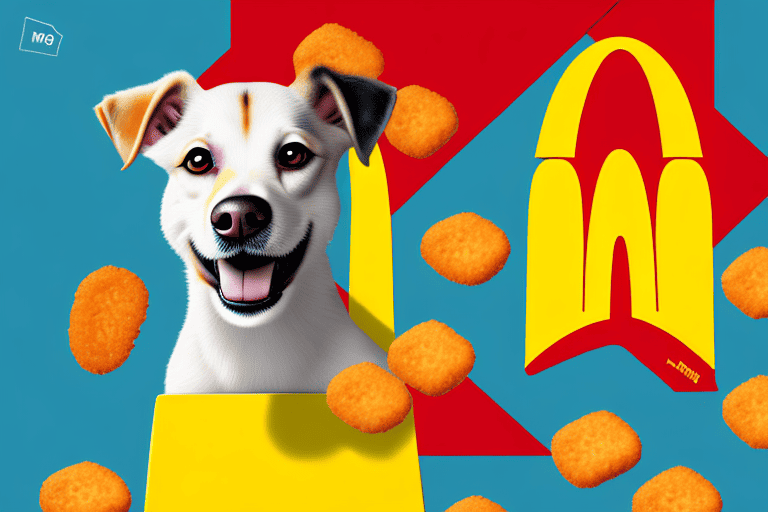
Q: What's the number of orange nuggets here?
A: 12